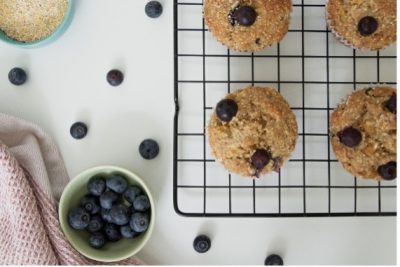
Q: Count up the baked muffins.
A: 4